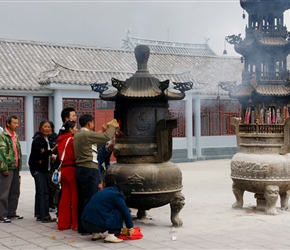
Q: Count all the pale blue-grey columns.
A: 4